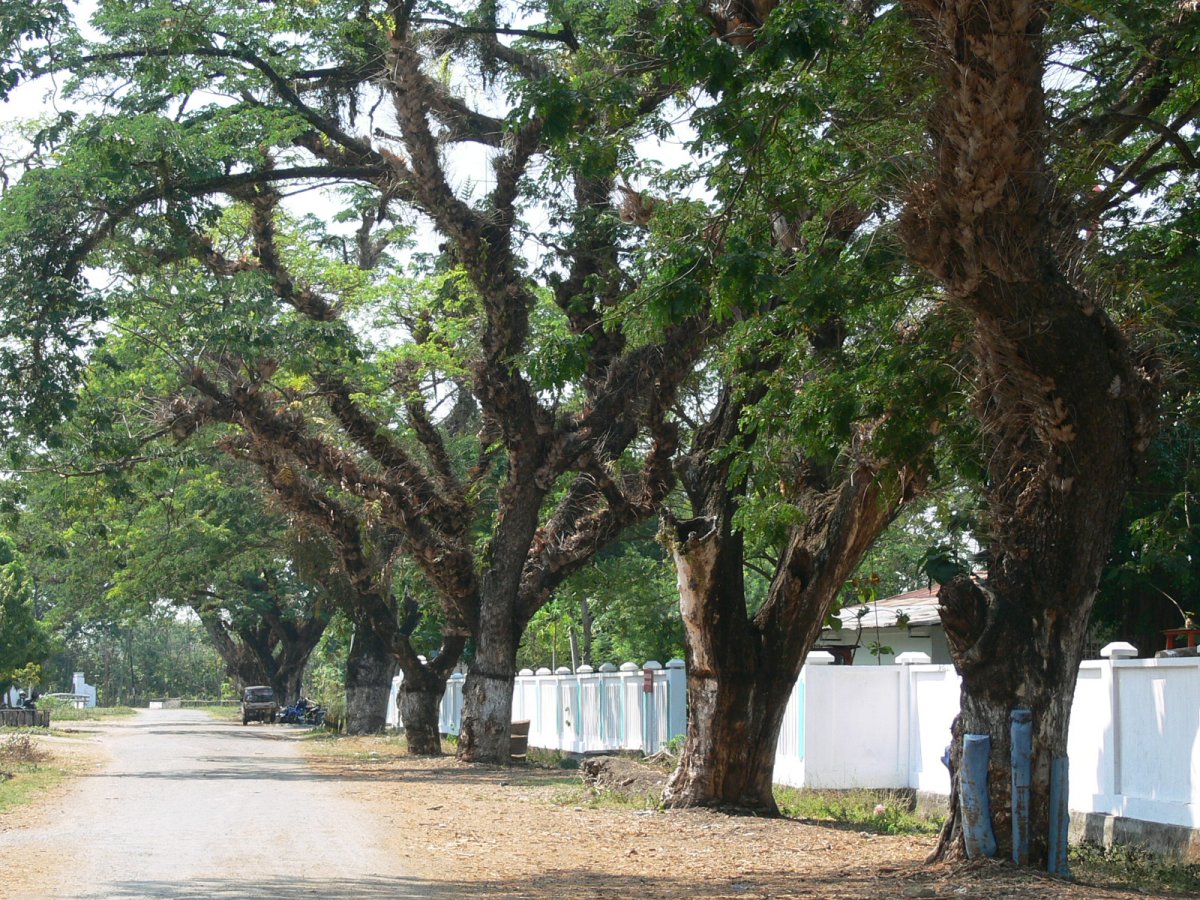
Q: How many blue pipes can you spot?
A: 3